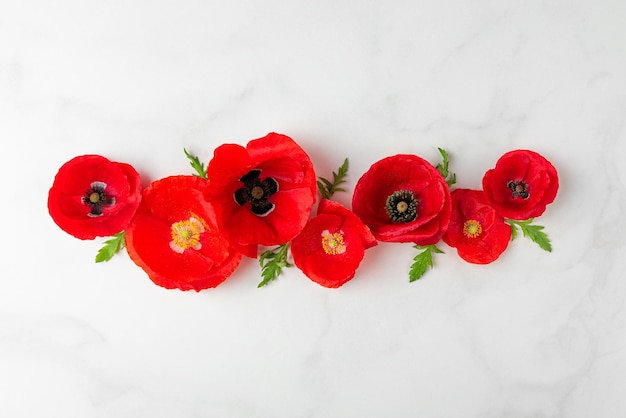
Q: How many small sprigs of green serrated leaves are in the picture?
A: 7